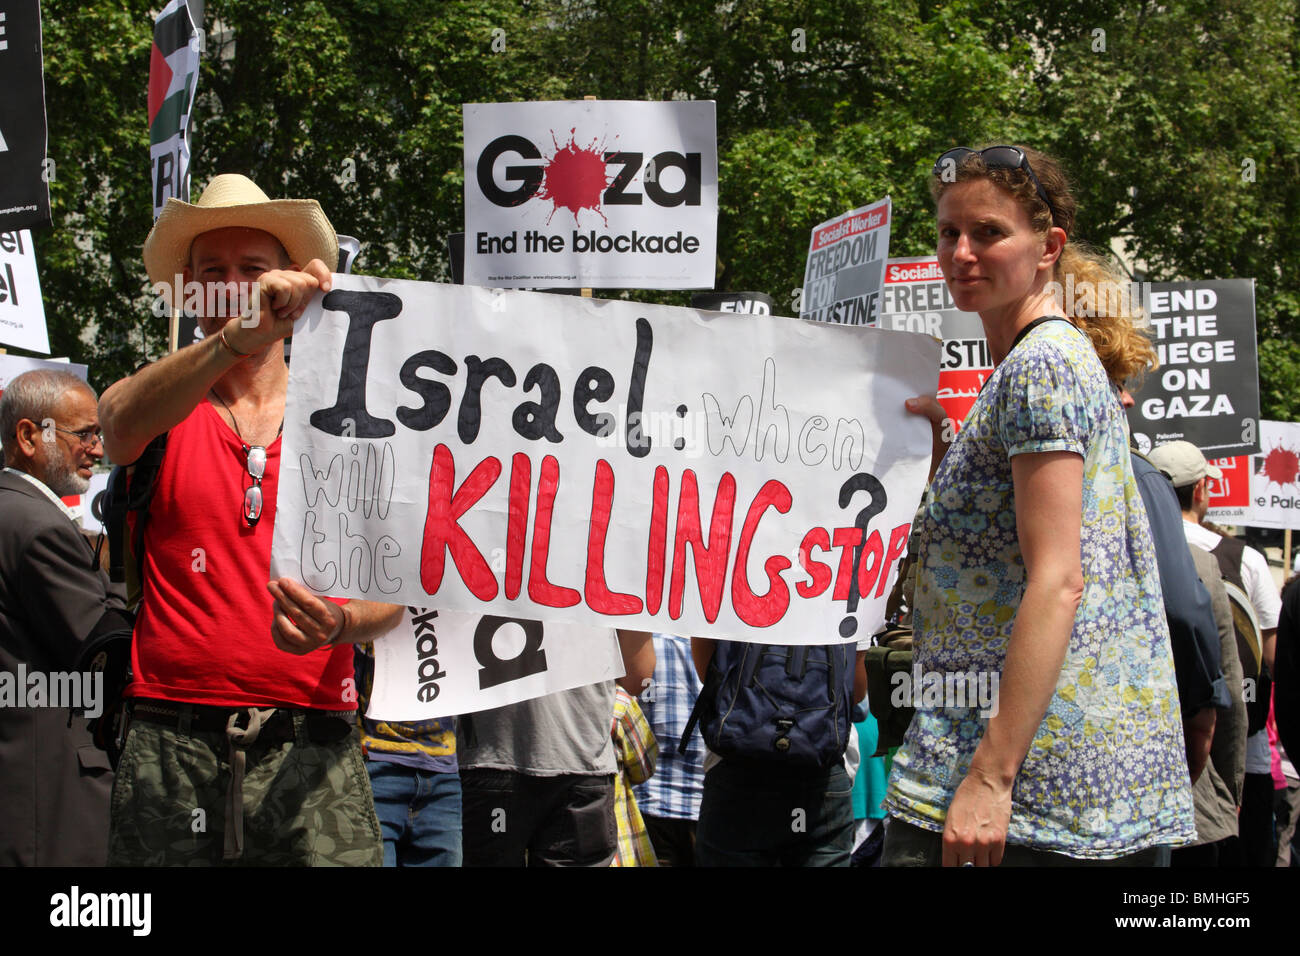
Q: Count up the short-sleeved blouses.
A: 1